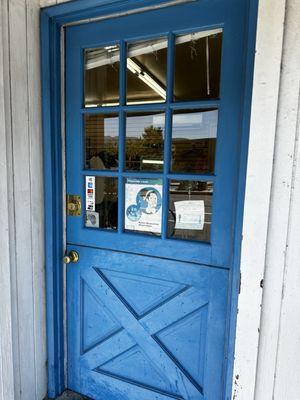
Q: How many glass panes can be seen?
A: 9